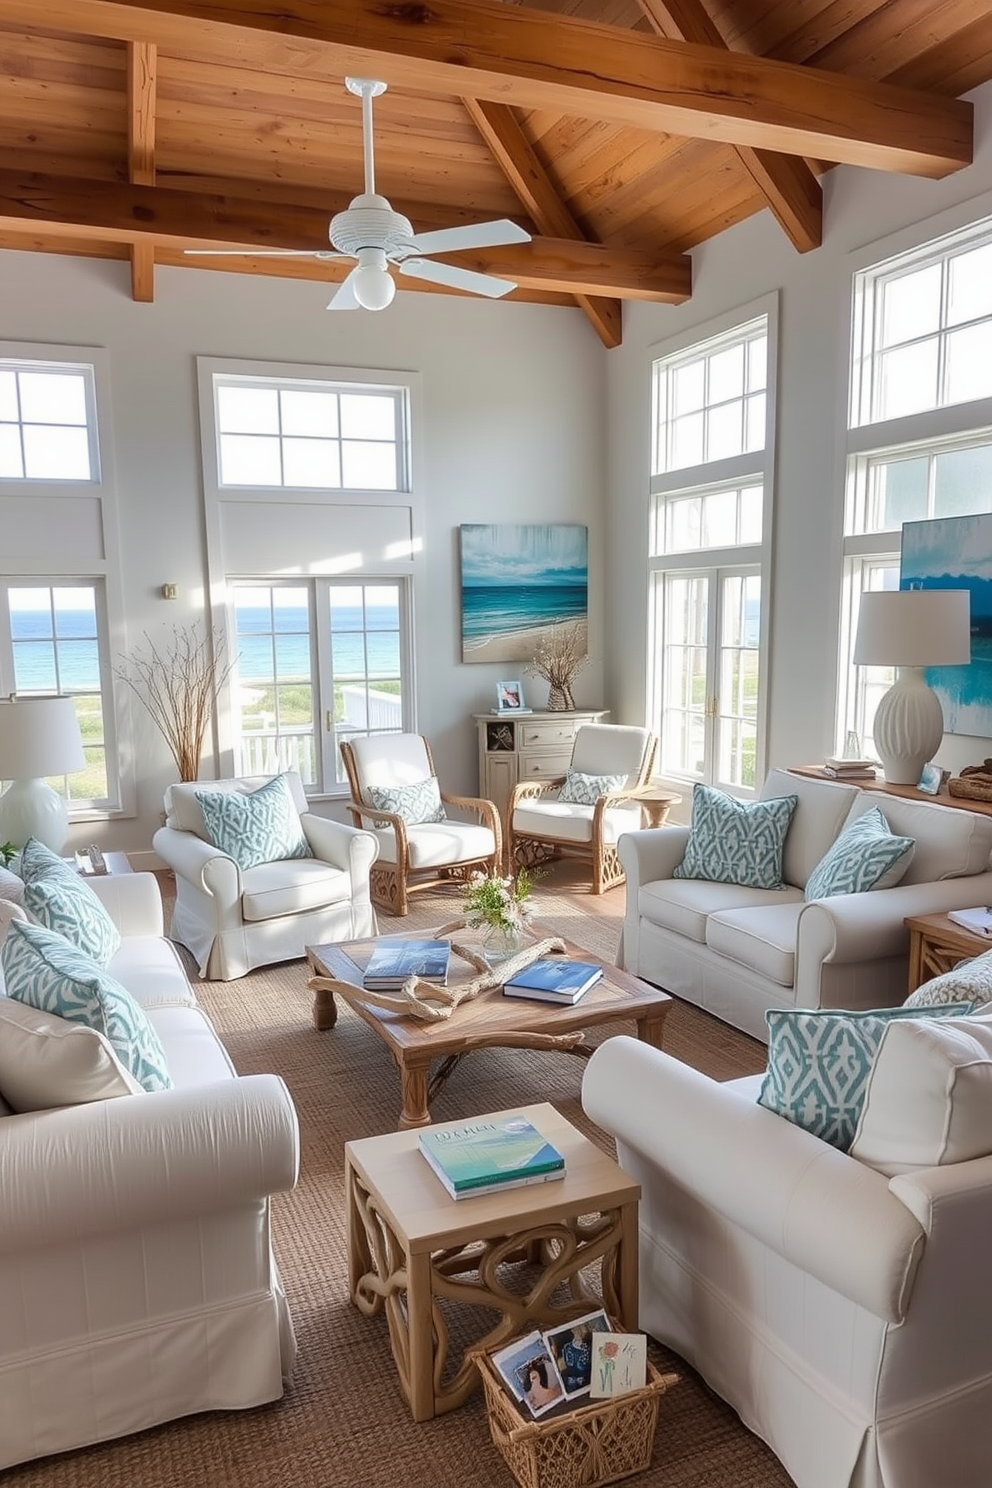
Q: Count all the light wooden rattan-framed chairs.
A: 2